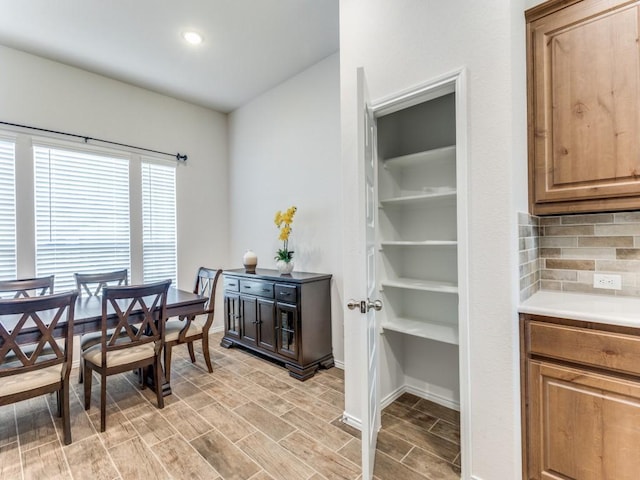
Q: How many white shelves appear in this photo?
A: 5